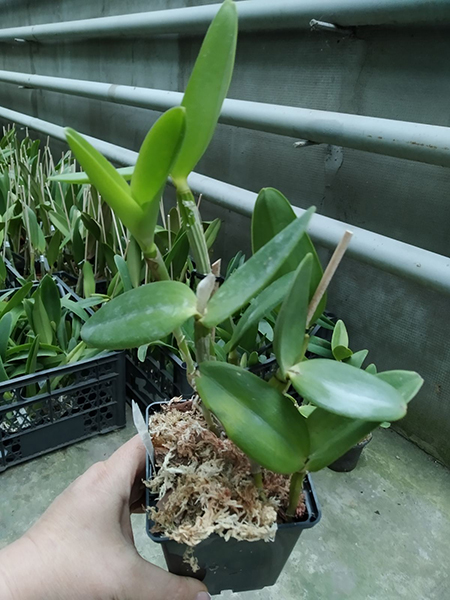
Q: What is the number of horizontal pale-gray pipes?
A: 3